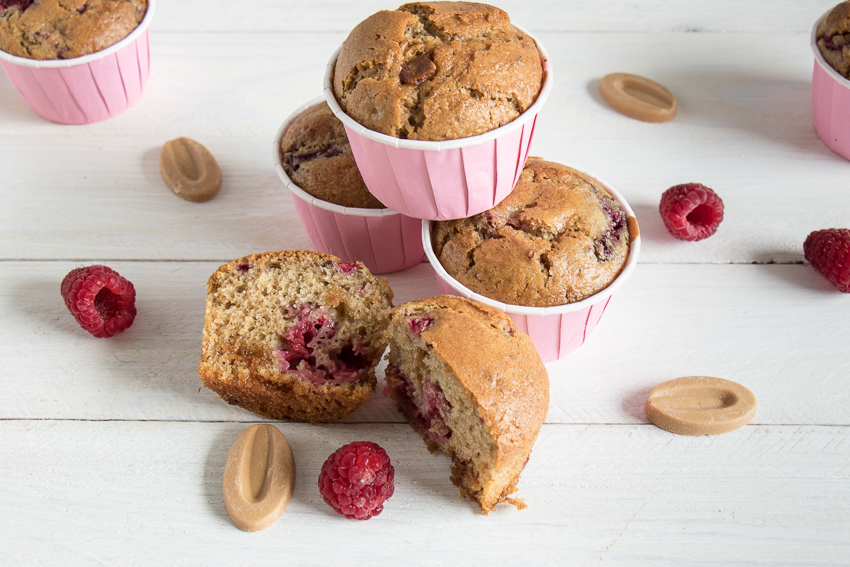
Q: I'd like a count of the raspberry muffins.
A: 6